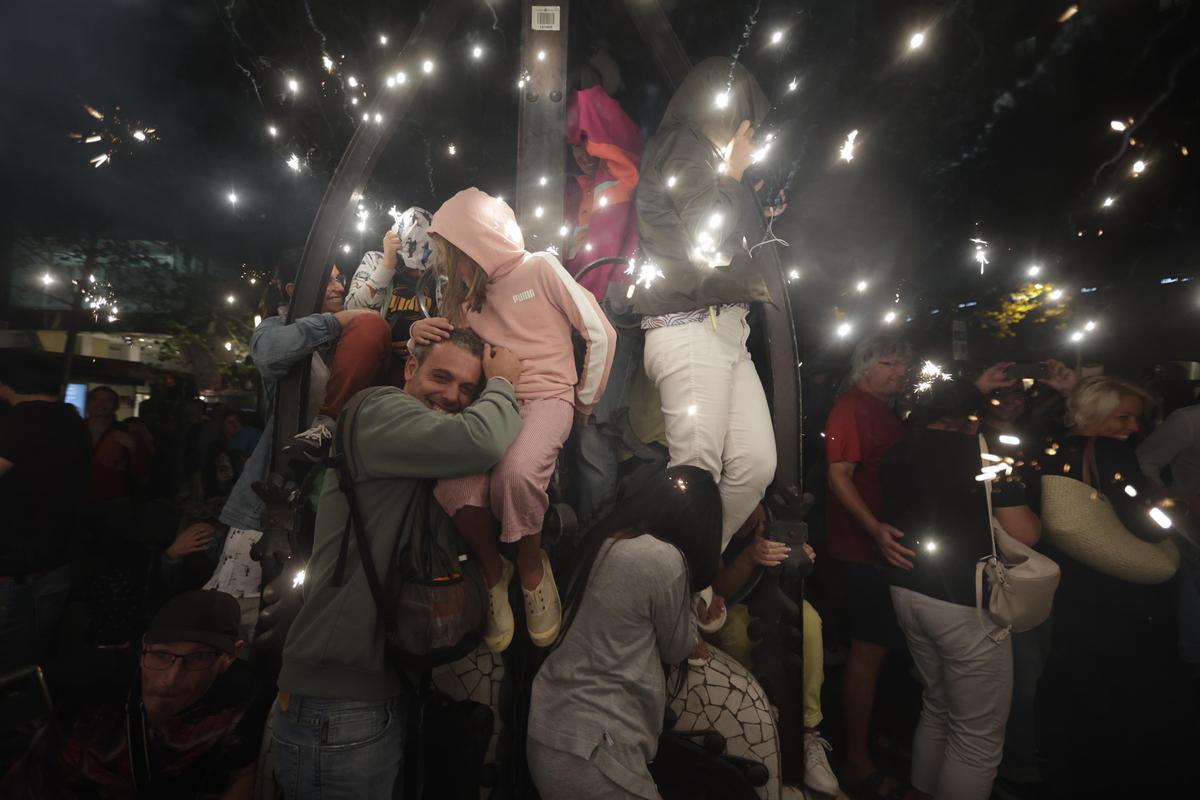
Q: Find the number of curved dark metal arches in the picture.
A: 2